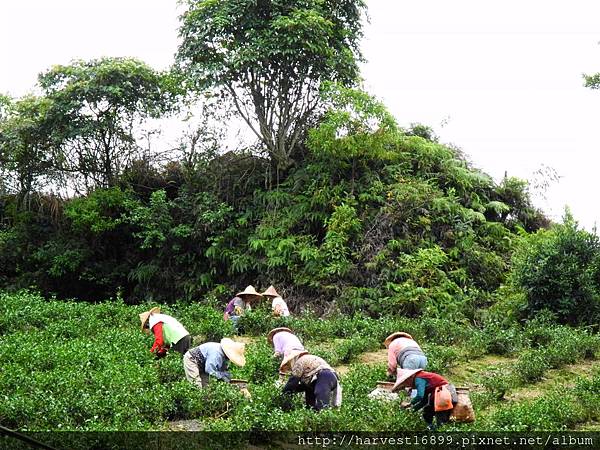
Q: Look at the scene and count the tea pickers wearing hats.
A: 8